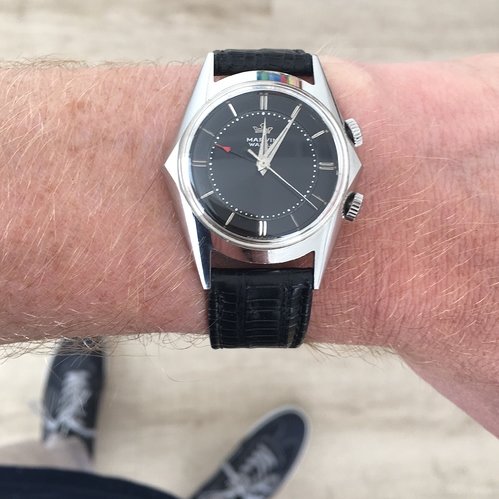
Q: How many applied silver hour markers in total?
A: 12